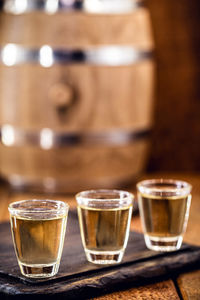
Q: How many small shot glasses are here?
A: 3